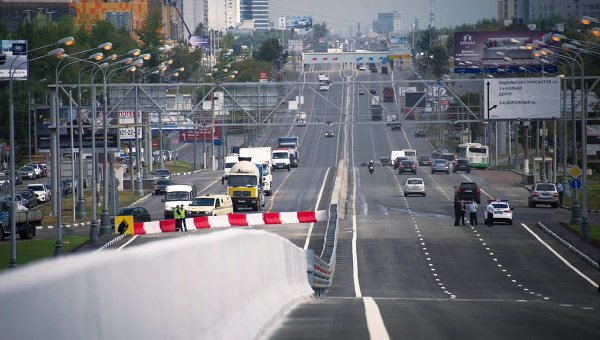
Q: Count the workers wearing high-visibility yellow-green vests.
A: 2